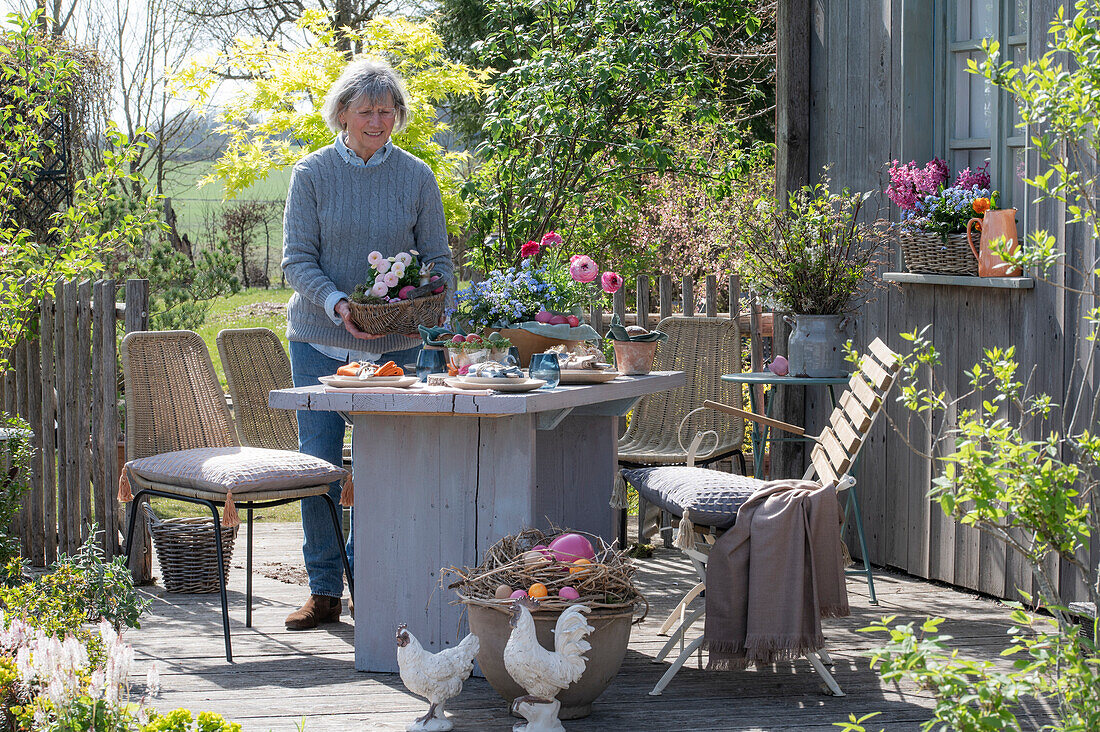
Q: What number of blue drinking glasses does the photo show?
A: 3